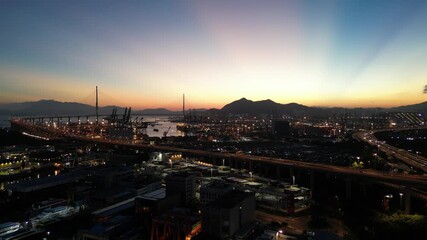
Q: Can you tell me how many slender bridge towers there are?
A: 2